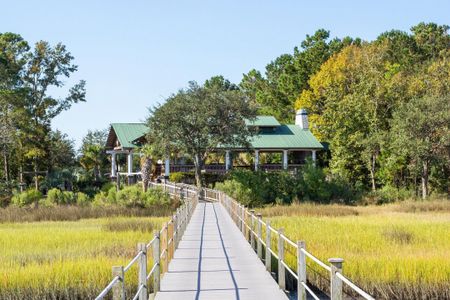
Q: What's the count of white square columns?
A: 7